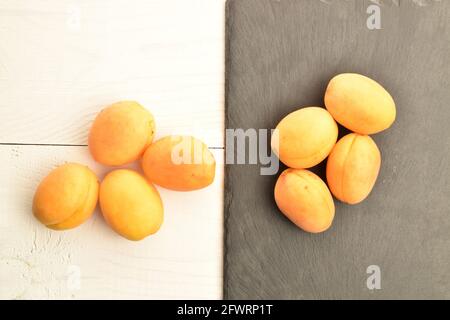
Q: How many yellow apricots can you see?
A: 8